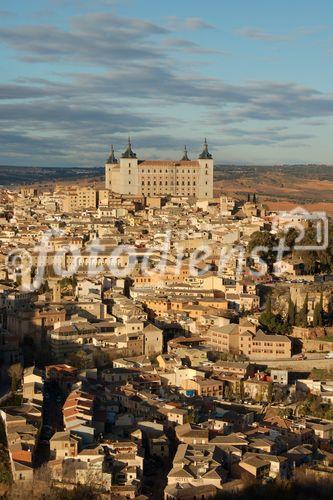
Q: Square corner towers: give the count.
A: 4